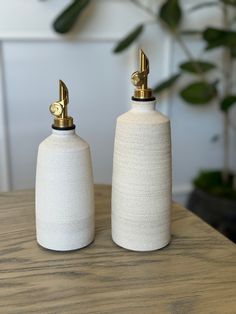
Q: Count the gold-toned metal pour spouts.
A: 2